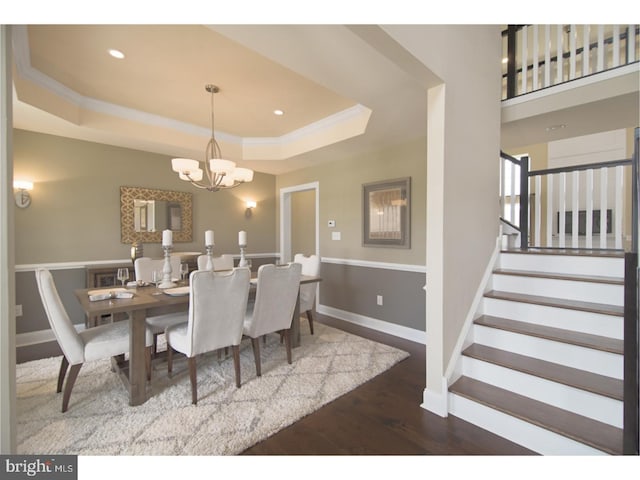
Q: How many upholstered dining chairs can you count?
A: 6